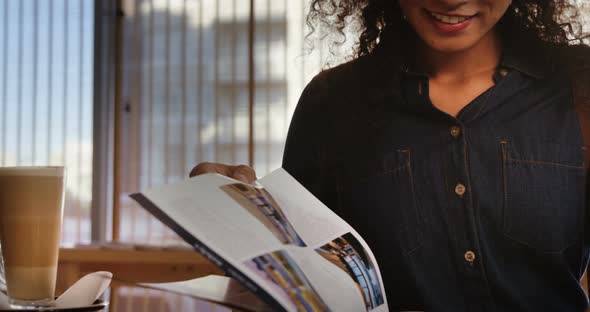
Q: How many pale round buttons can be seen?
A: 3